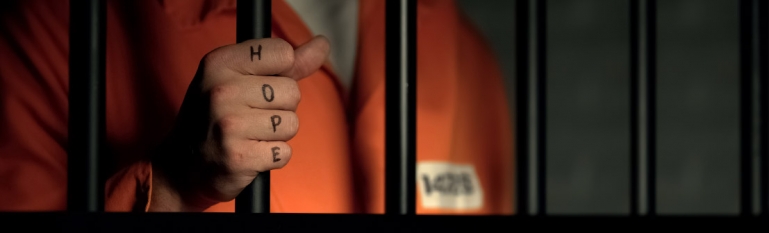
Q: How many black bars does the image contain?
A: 6